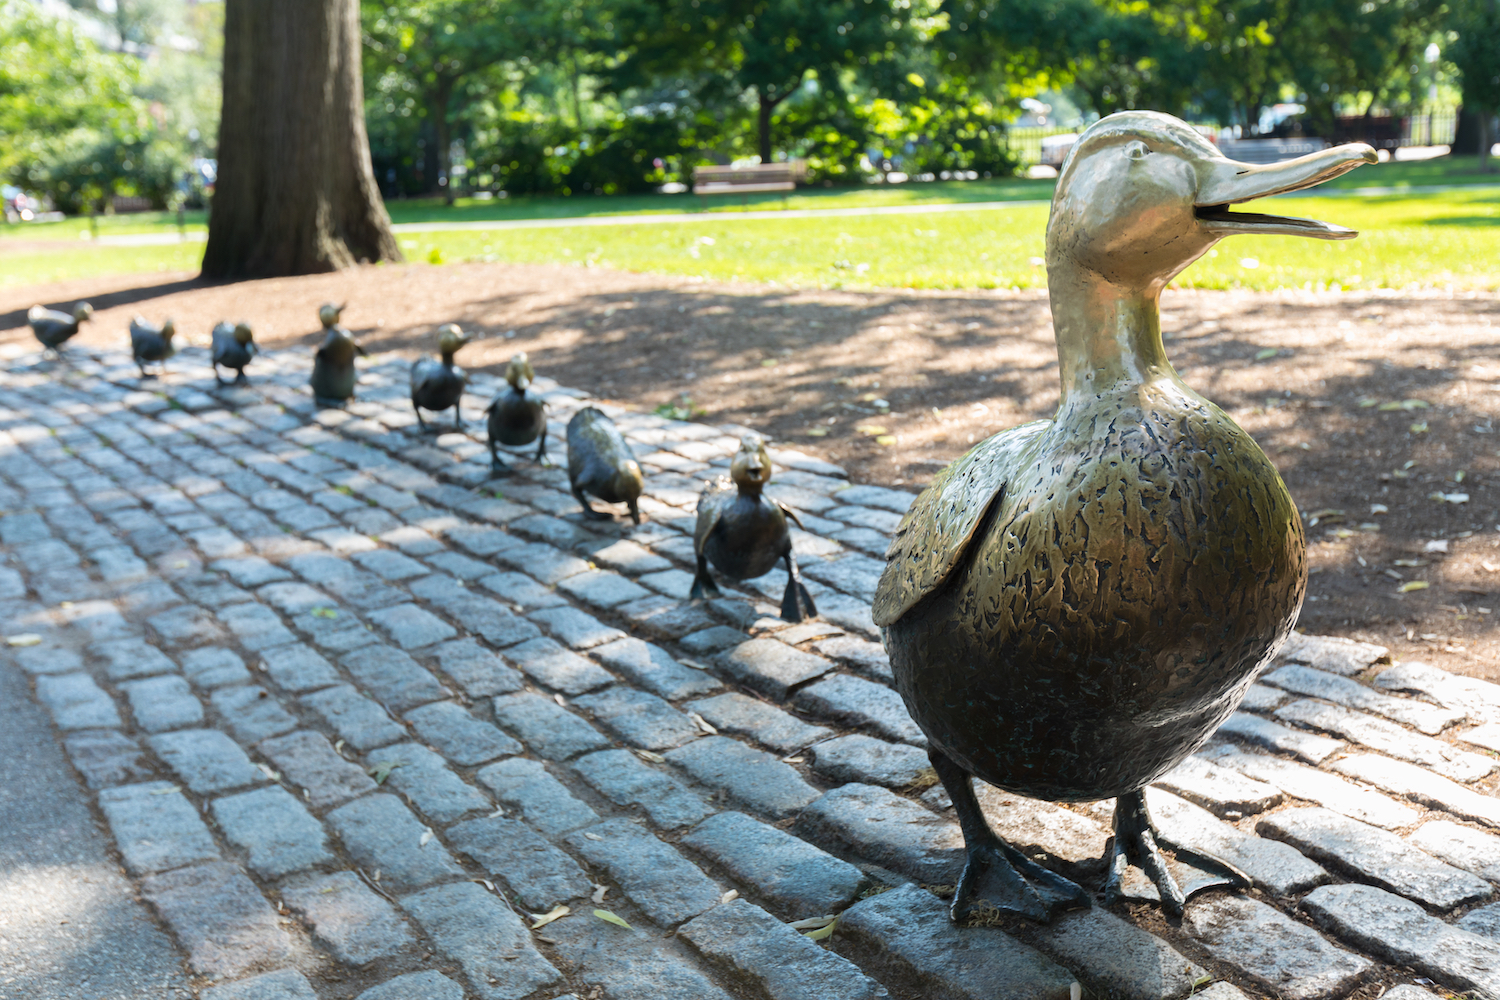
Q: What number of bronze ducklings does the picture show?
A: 8